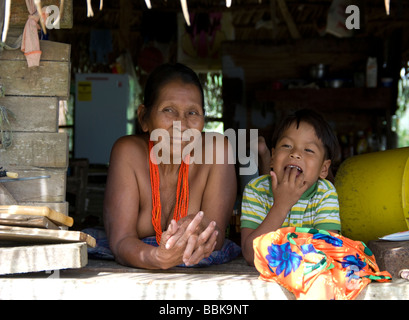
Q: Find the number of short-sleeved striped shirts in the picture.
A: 1